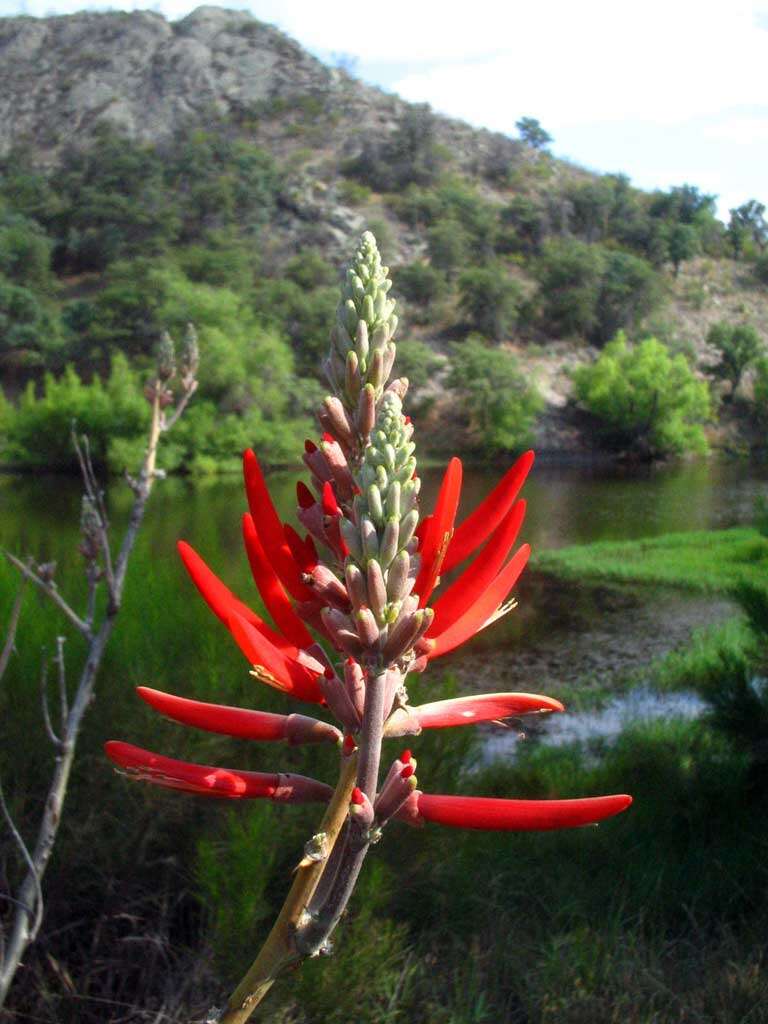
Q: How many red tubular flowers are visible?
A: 12